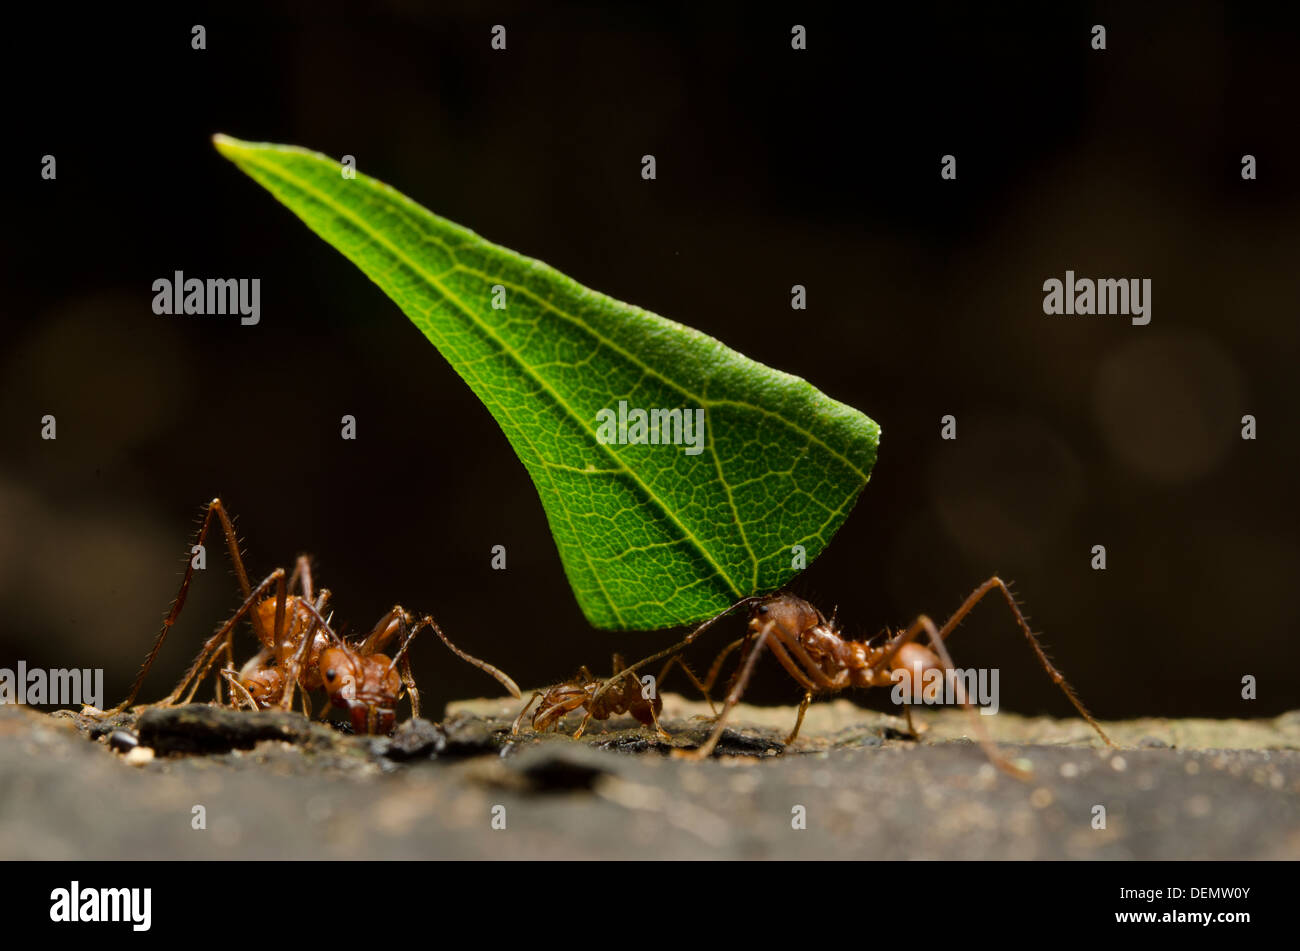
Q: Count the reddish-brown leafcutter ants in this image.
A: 4